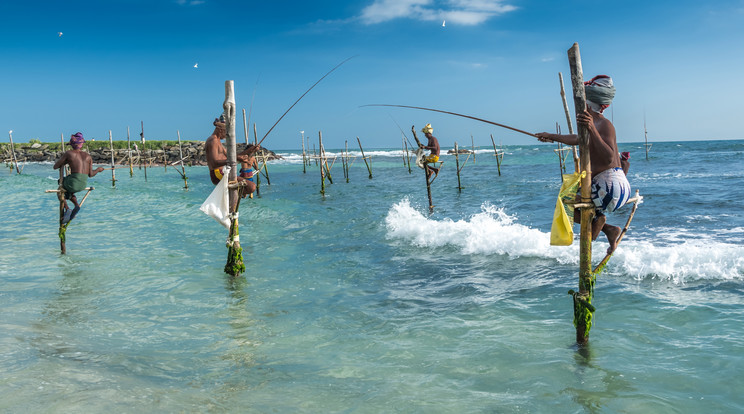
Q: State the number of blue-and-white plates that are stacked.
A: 0